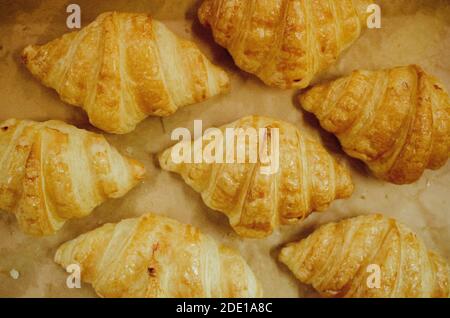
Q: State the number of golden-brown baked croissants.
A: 7